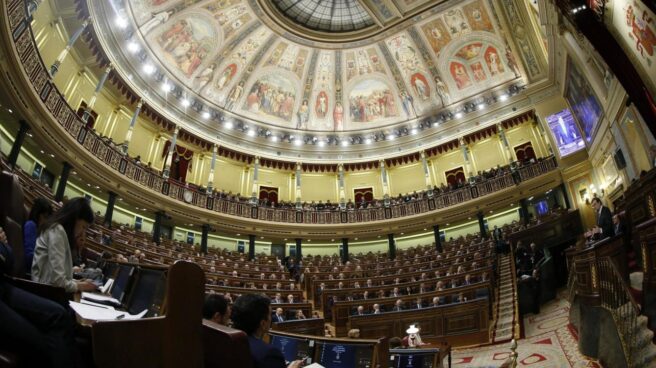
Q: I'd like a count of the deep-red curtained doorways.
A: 6